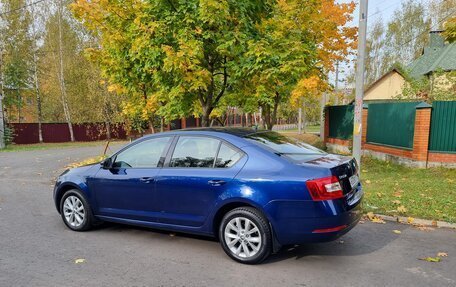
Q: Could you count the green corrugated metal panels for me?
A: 3